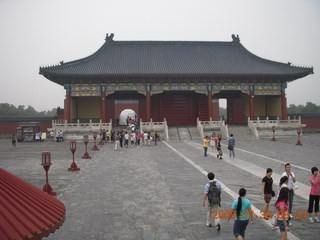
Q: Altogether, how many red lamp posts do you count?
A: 6